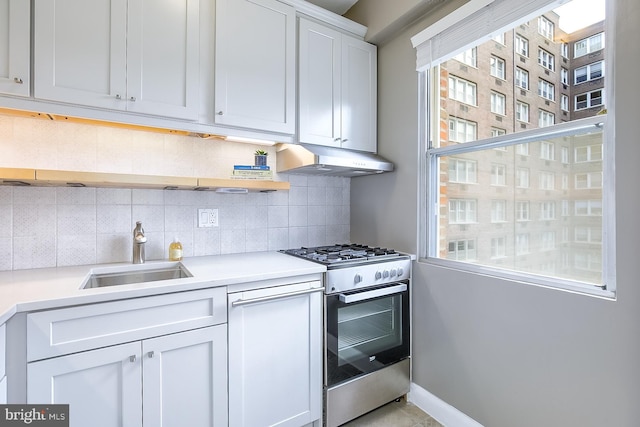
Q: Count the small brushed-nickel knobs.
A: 8